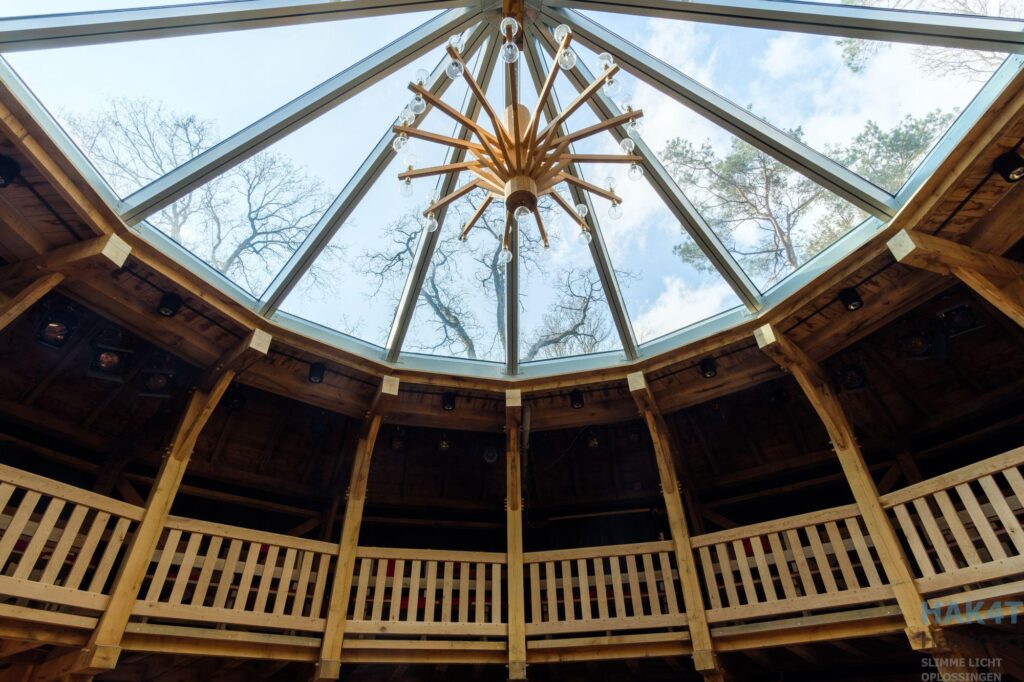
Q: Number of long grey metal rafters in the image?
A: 9